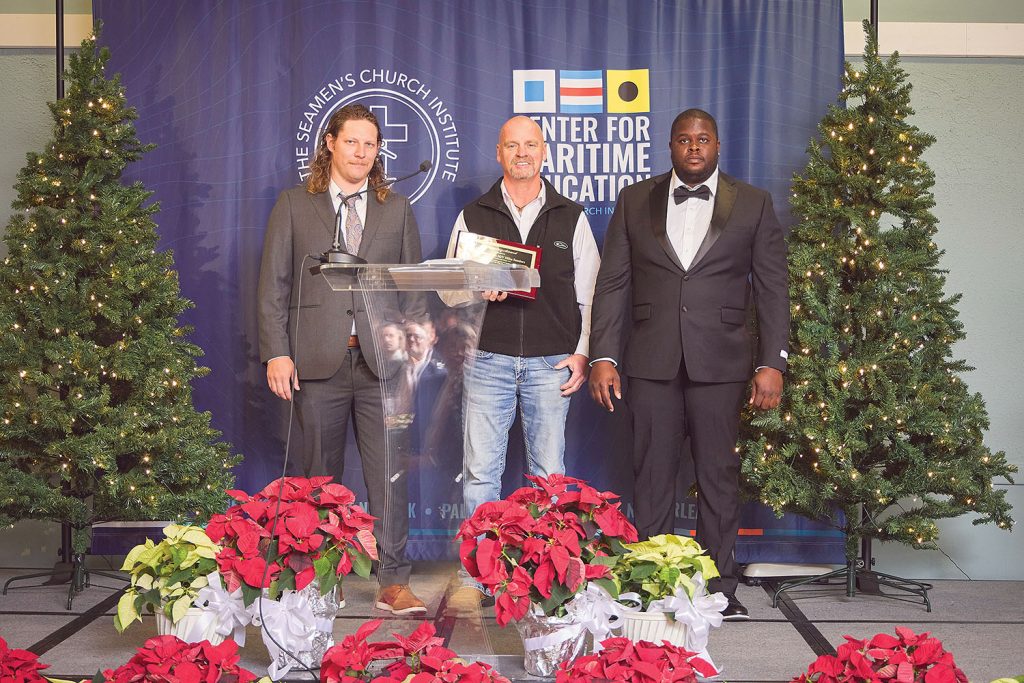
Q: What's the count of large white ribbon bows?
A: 4